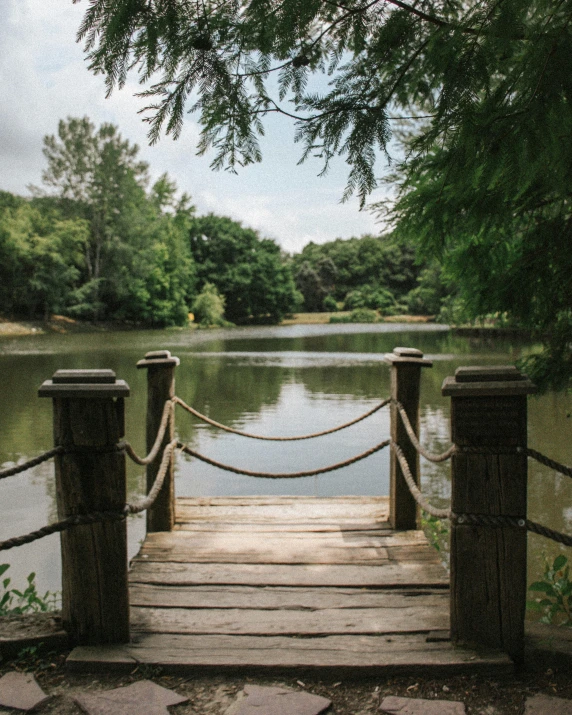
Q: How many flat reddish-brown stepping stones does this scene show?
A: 5